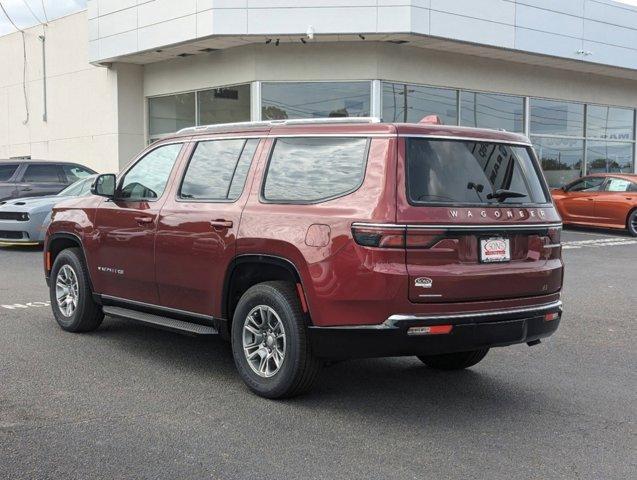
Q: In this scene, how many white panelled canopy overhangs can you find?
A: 1